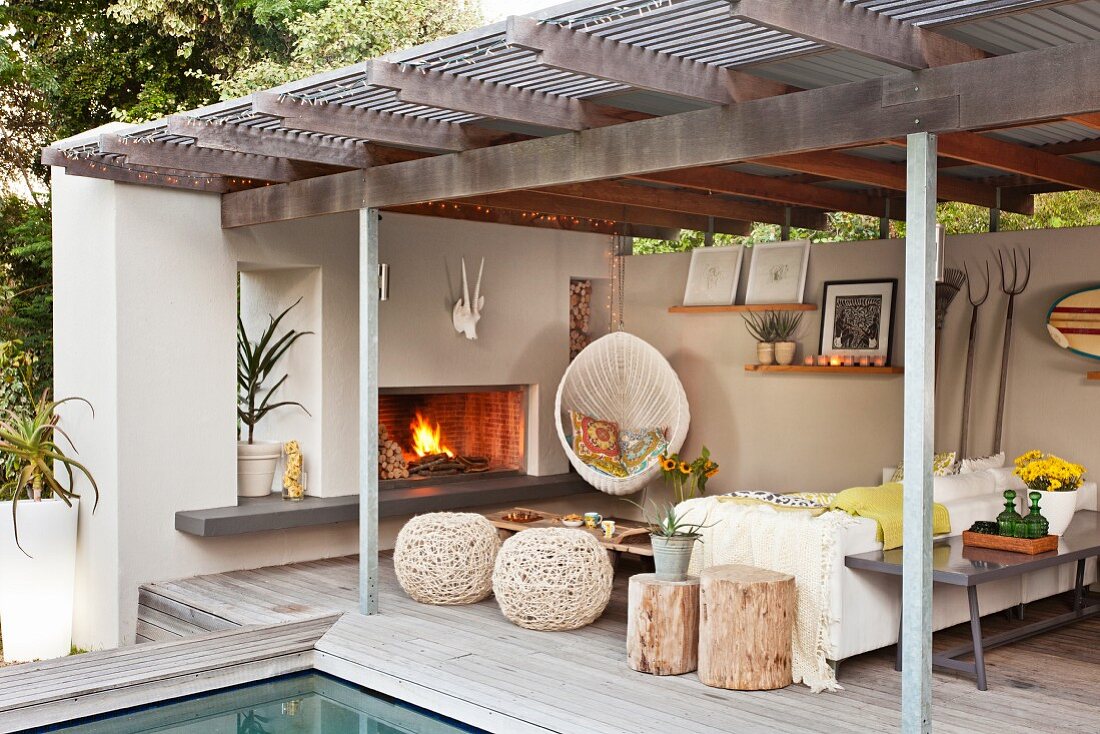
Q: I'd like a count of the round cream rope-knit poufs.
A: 2